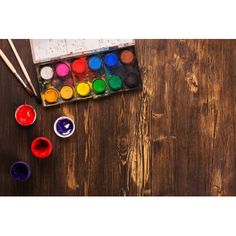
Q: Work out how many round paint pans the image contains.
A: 12